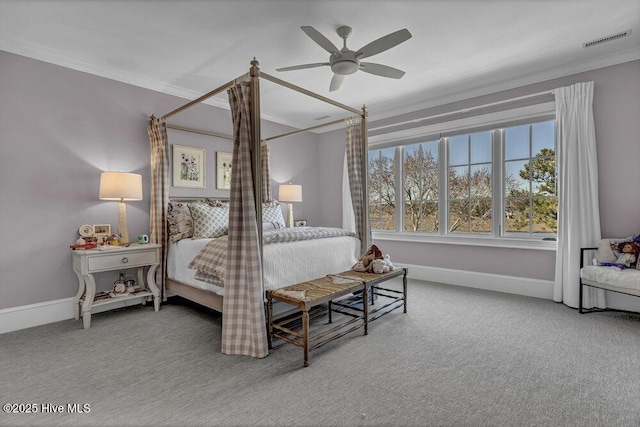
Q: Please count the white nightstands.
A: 1